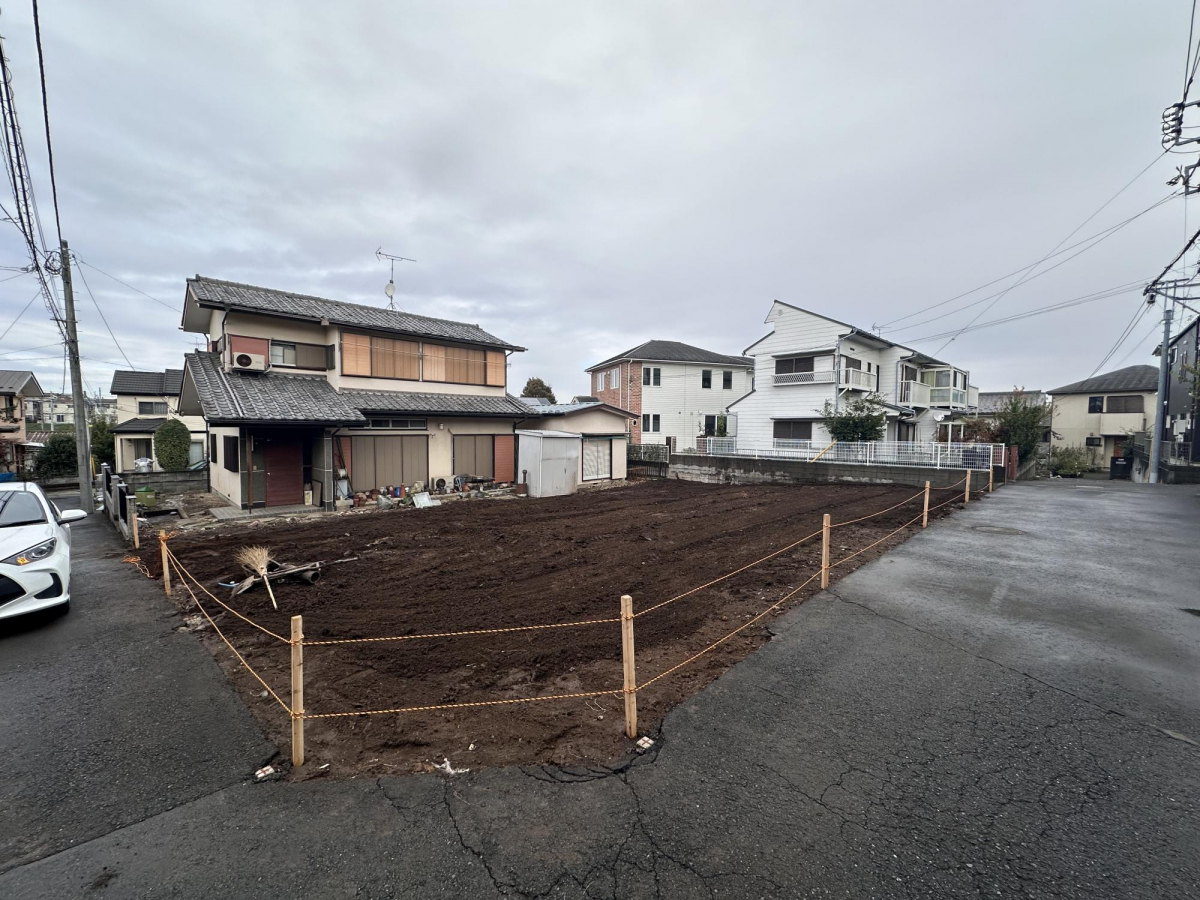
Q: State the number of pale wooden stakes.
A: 8